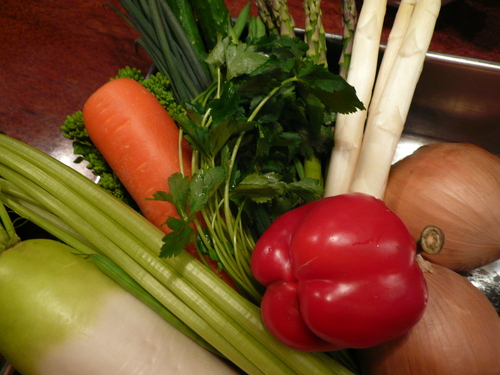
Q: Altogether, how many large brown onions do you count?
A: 2